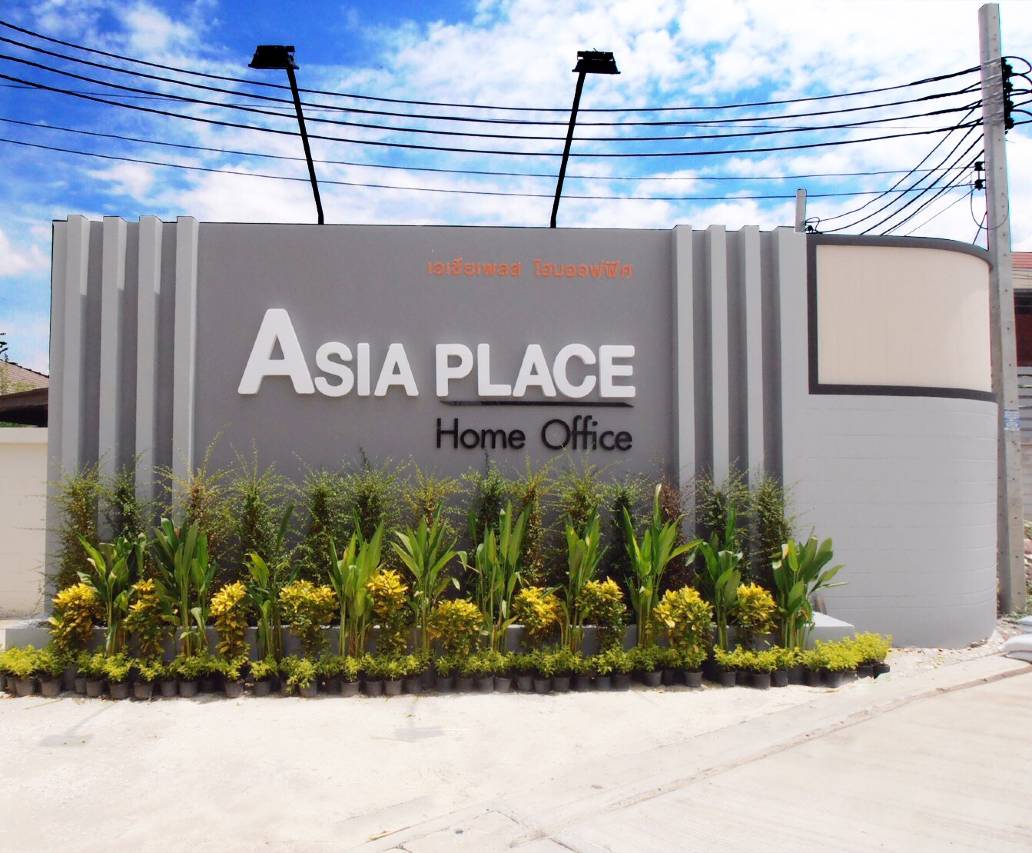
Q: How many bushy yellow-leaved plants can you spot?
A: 10